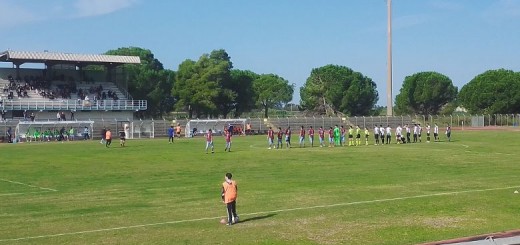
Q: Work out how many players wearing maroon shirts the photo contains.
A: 10